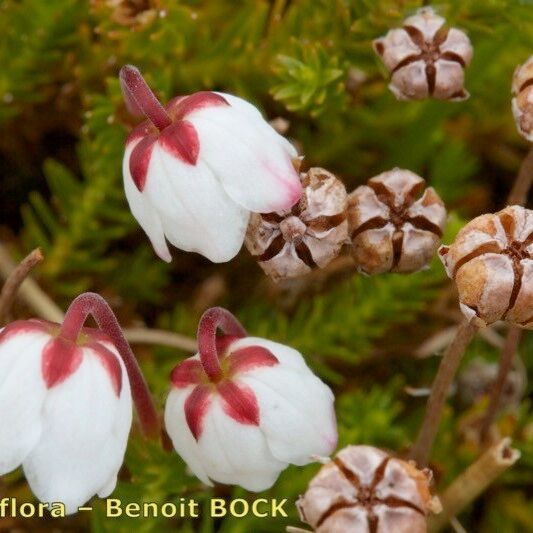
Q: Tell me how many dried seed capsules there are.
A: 6